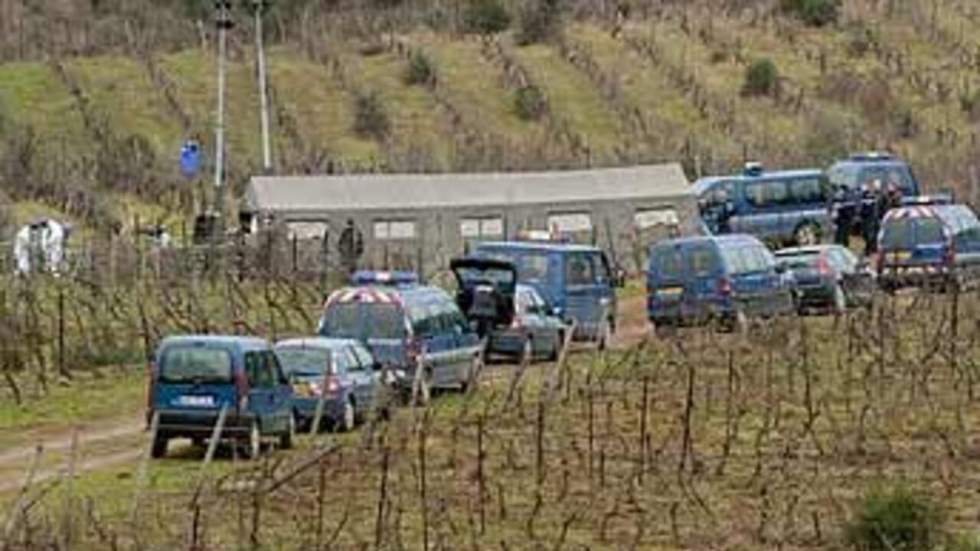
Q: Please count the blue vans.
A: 7